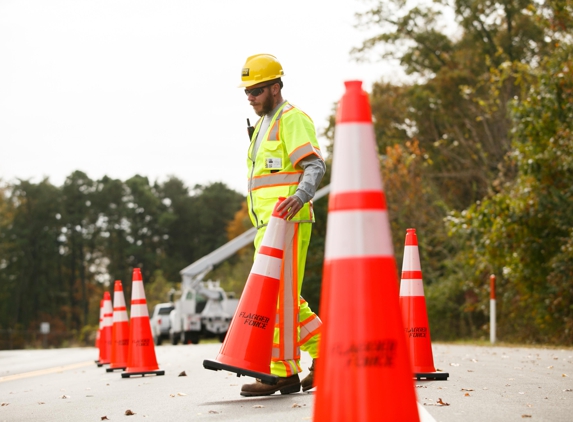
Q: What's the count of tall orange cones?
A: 7